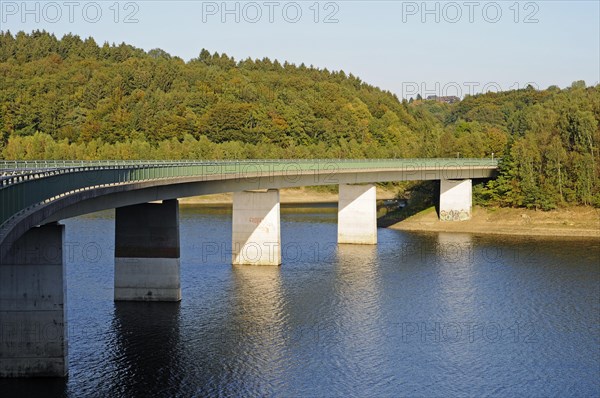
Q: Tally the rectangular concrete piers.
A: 5